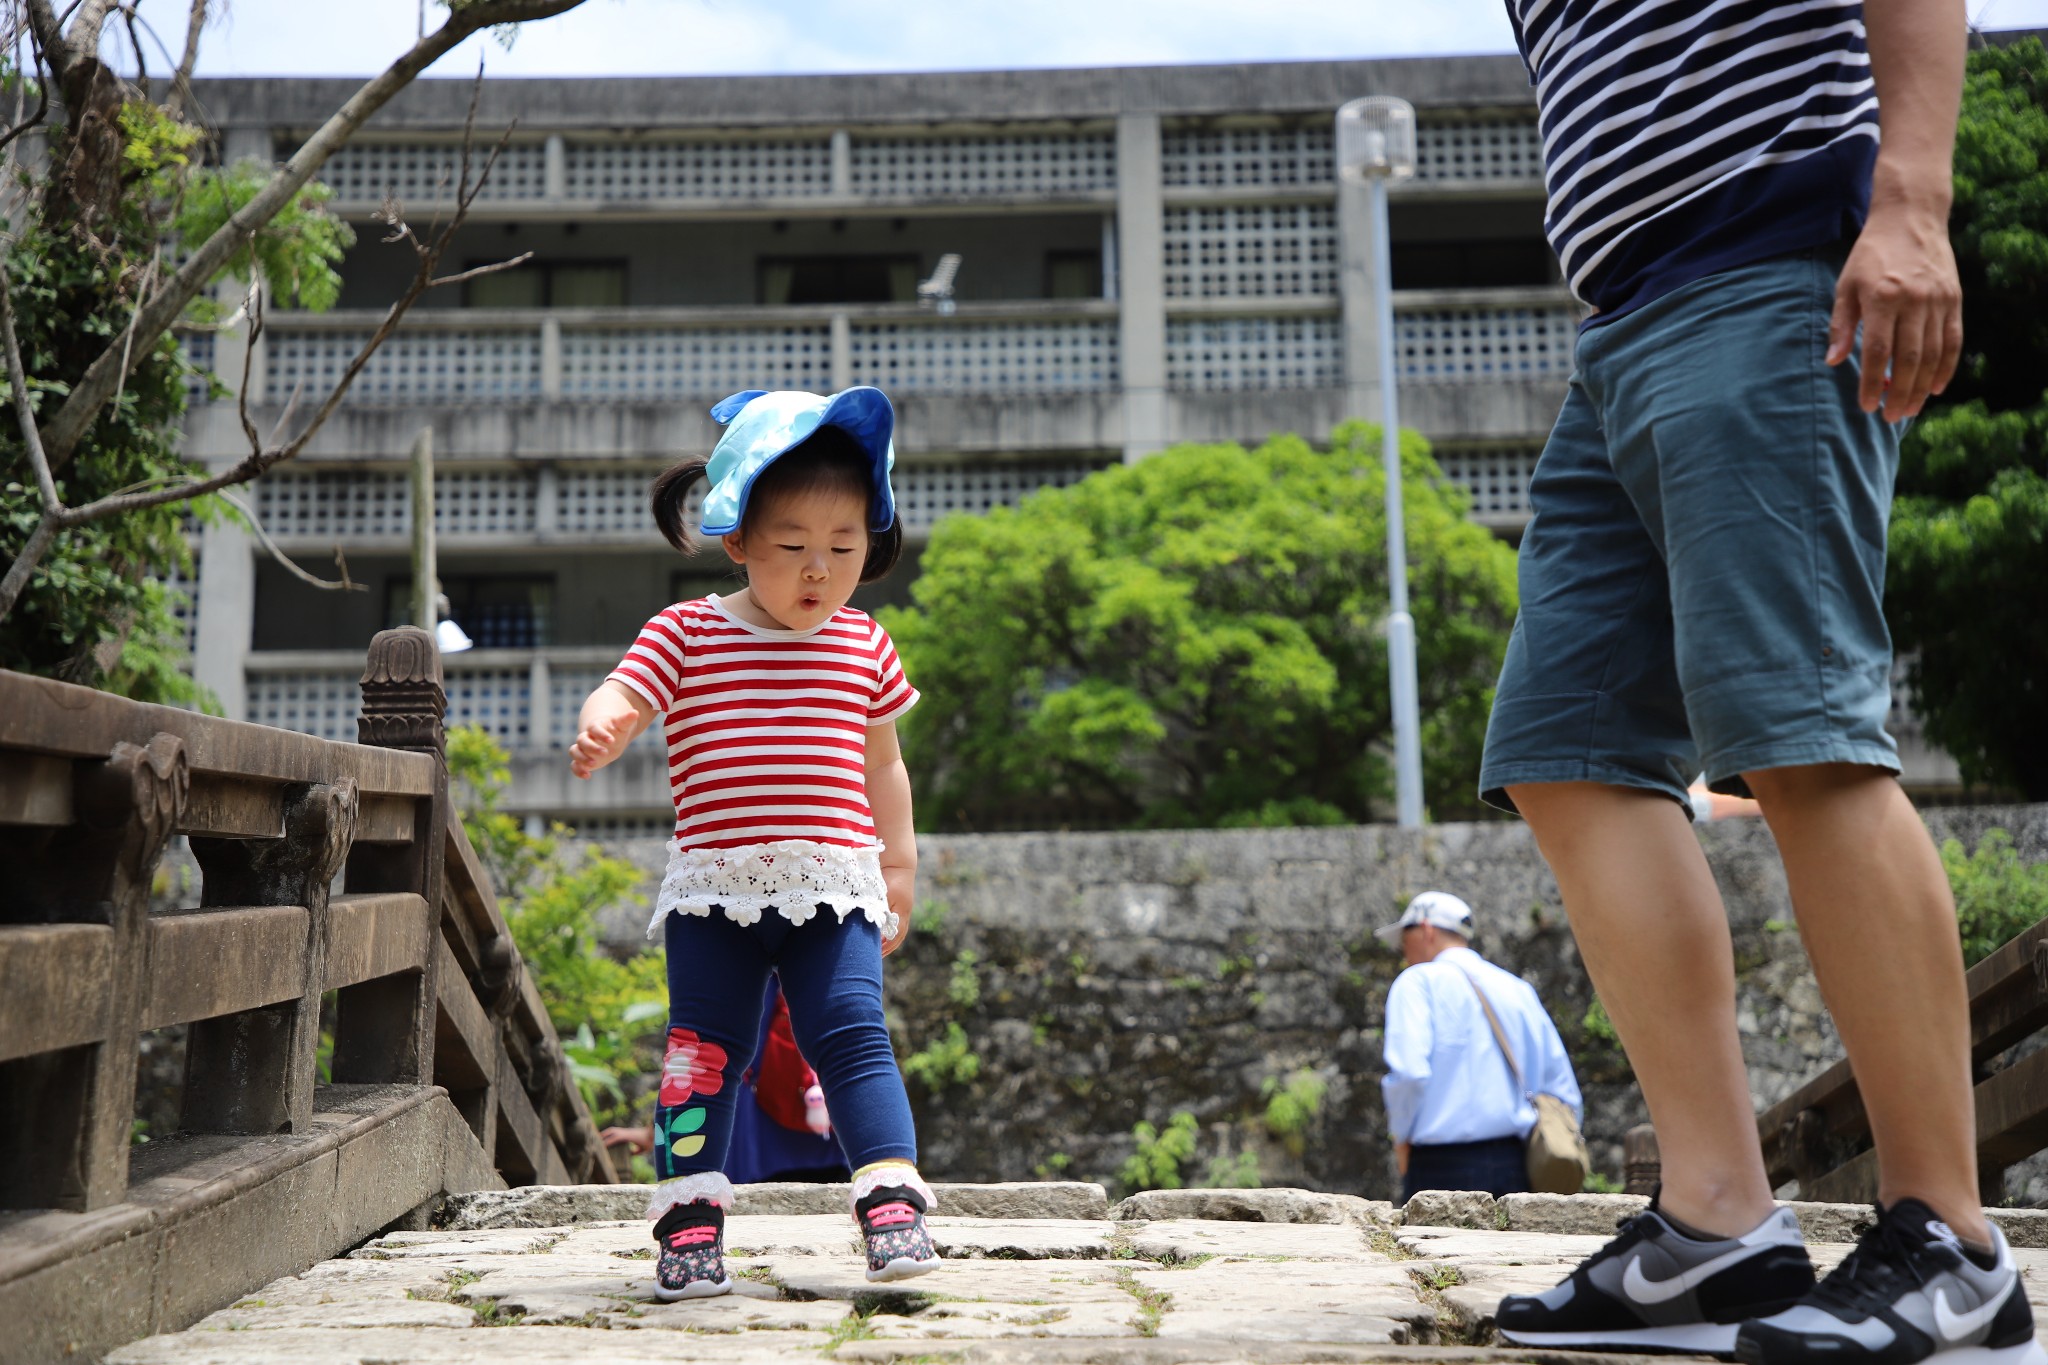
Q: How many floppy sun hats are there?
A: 1